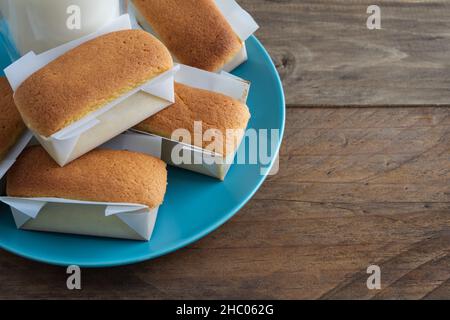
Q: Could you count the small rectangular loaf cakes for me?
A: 5